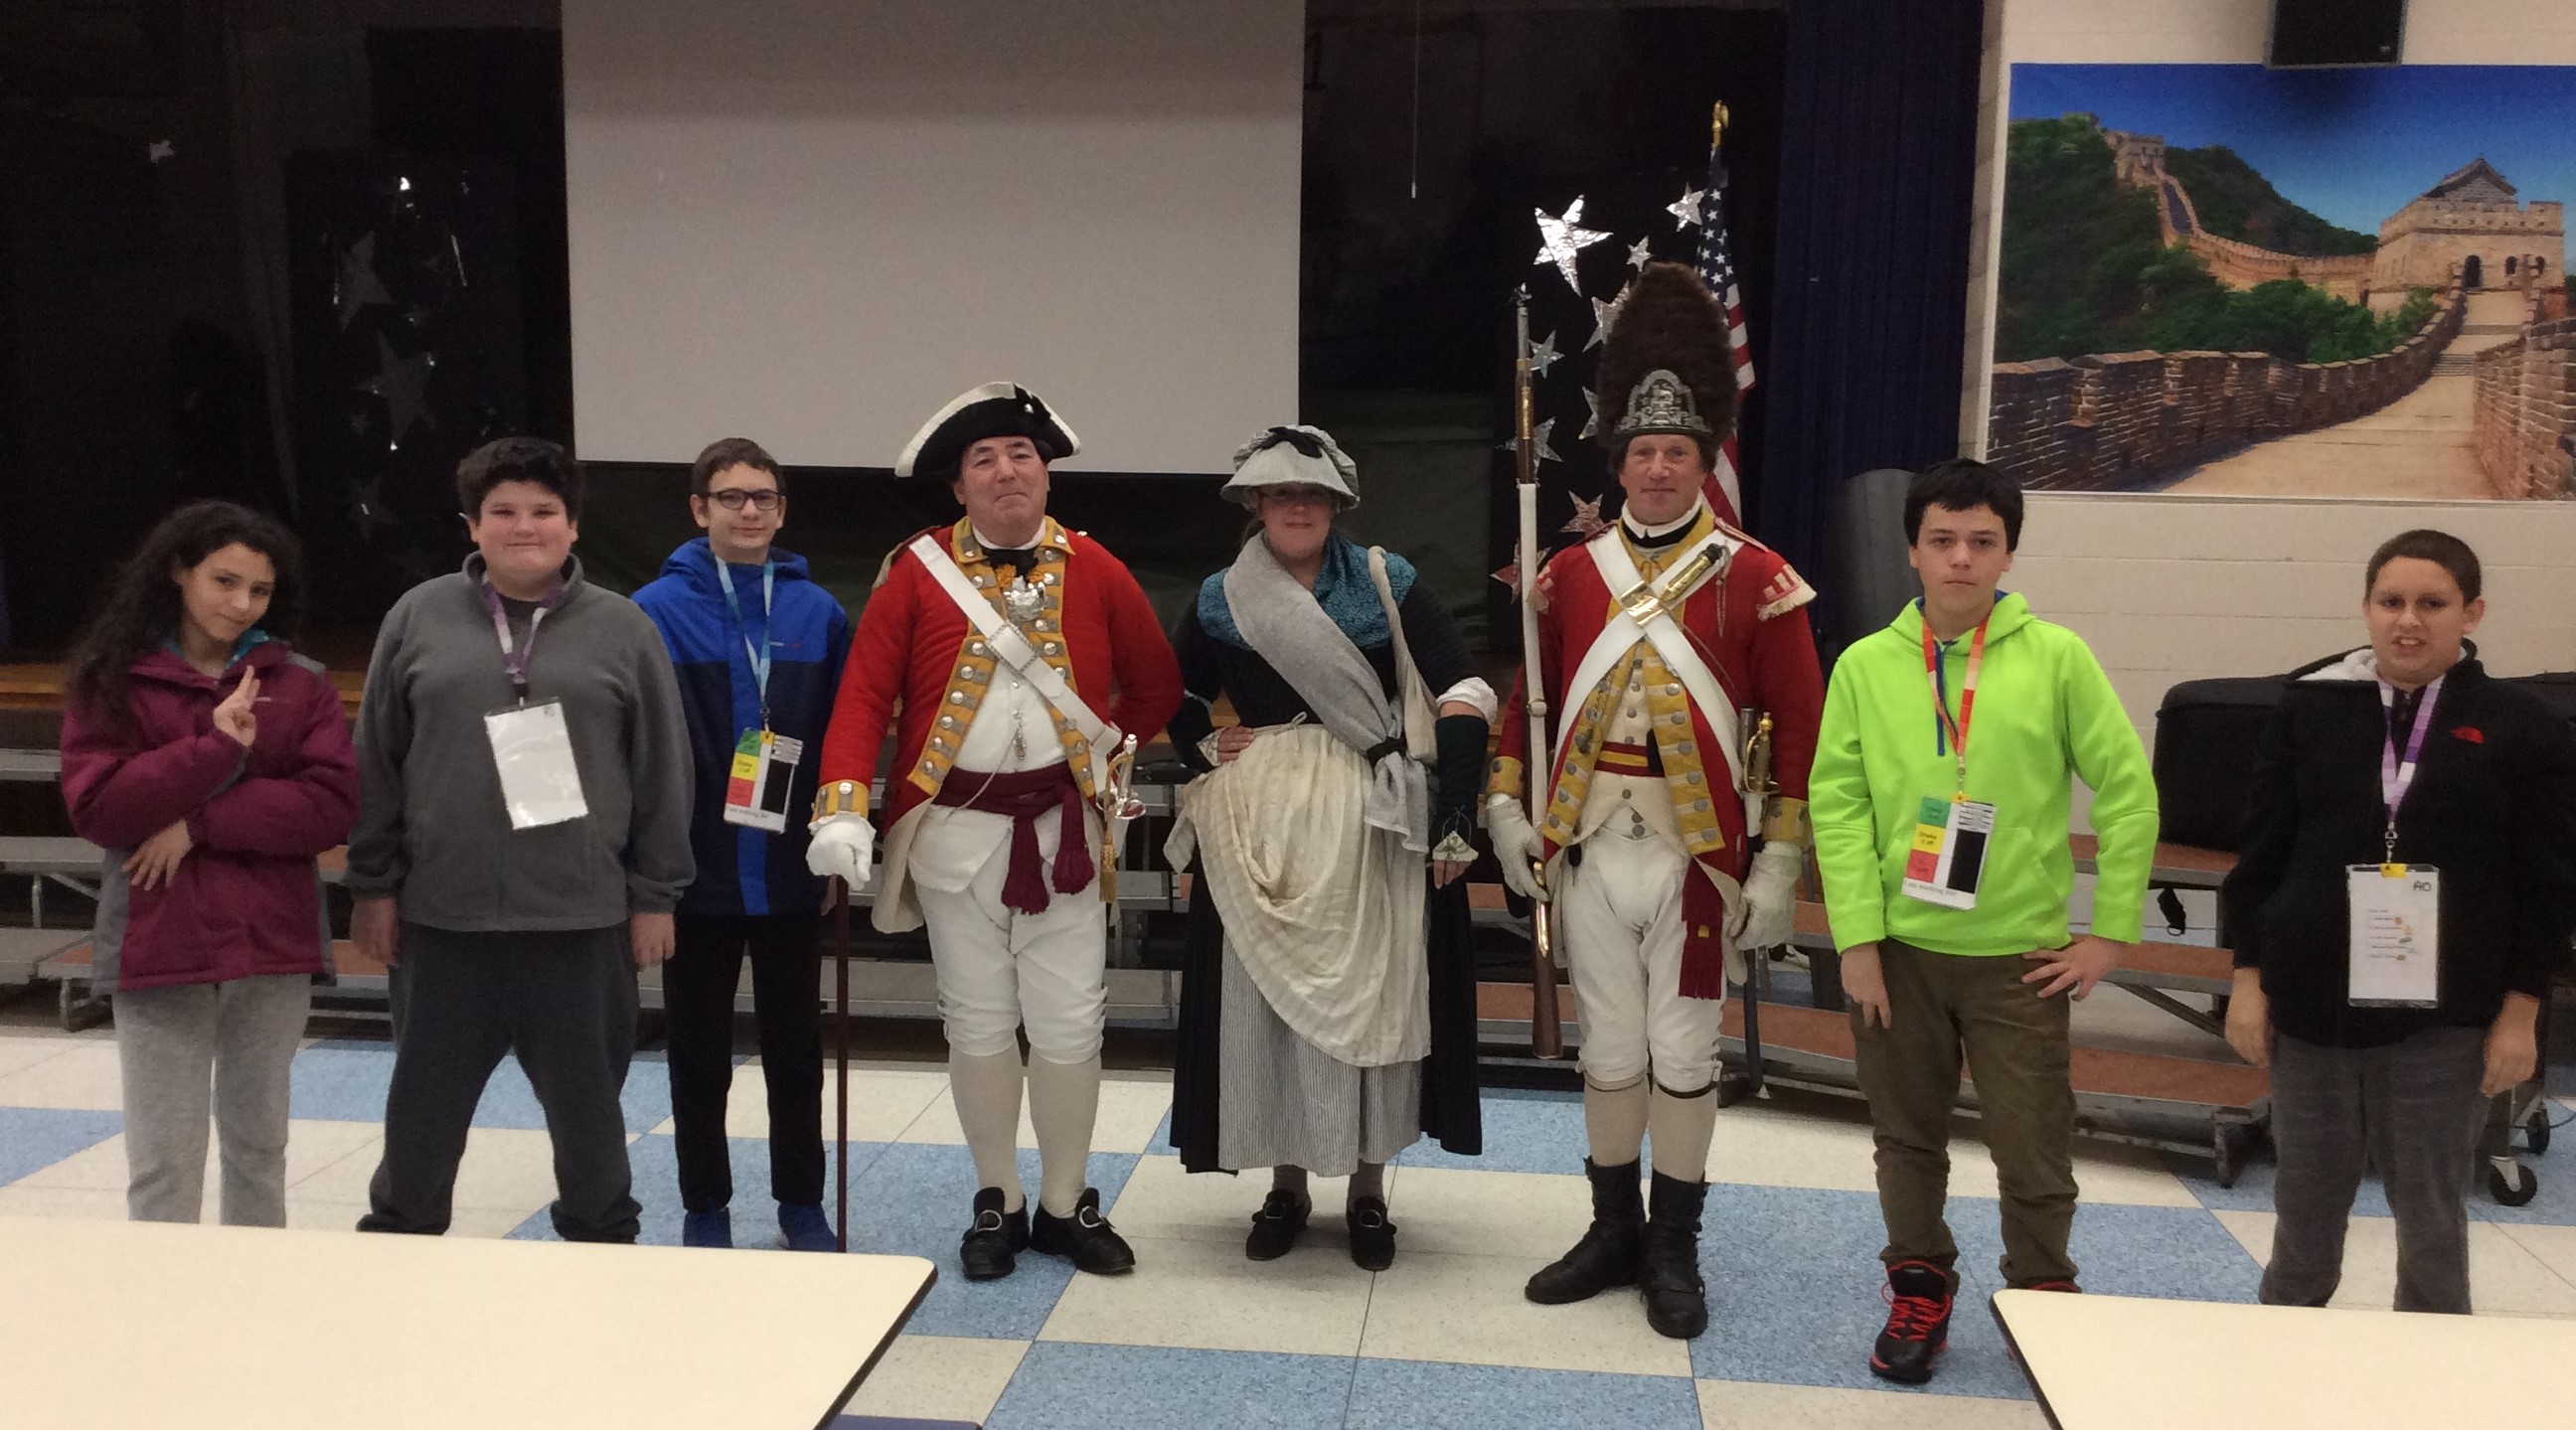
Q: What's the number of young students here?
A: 5